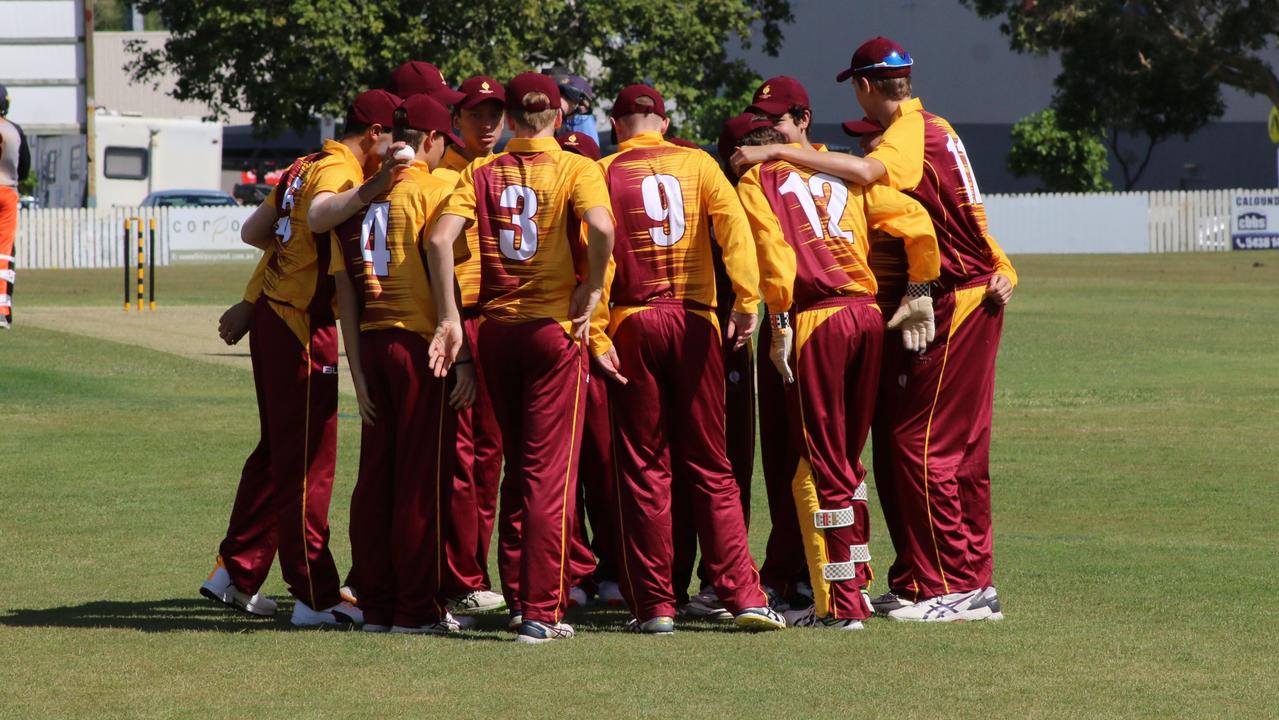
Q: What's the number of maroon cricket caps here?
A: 12